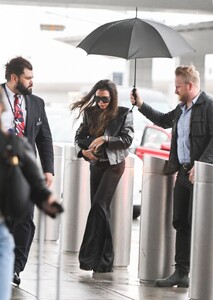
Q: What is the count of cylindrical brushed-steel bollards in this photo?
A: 5